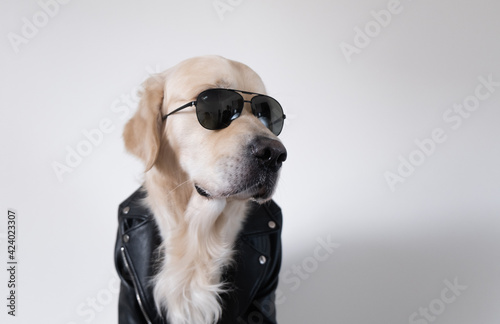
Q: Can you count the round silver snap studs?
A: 4